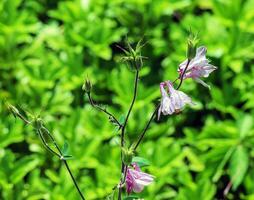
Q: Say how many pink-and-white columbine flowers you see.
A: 3